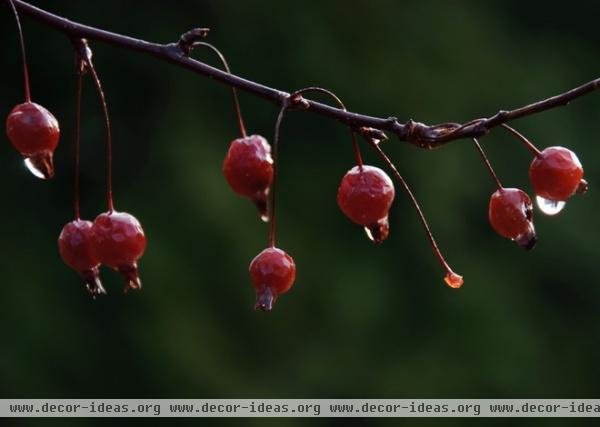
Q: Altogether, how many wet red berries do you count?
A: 8